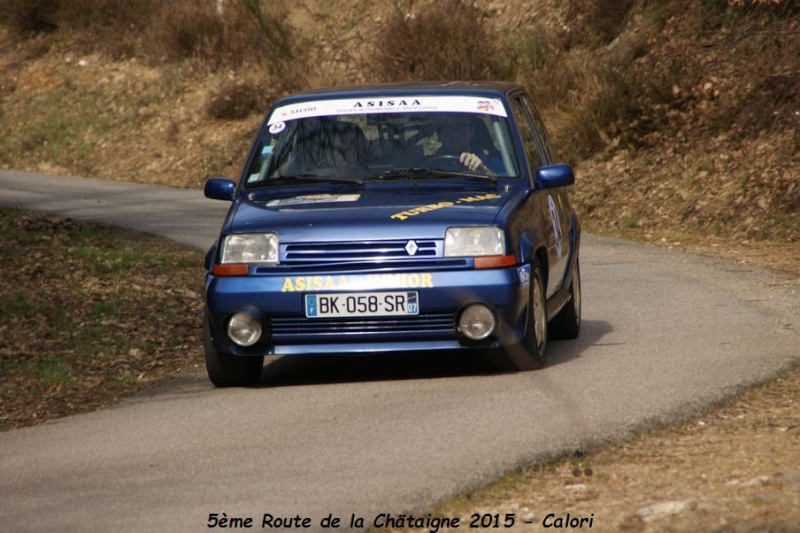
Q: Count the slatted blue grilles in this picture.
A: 2